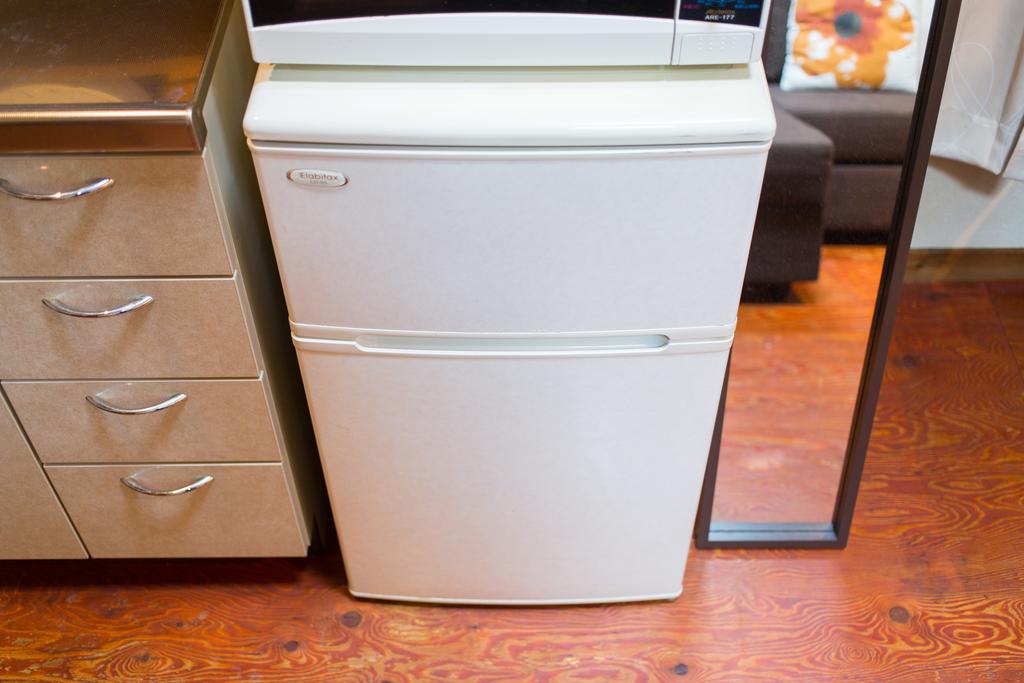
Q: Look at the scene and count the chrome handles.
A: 4